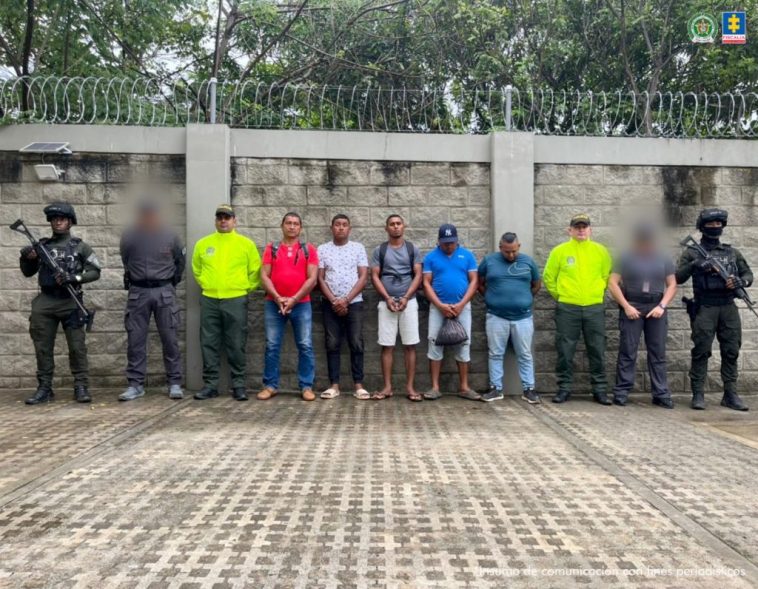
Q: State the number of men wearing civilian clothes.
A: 5